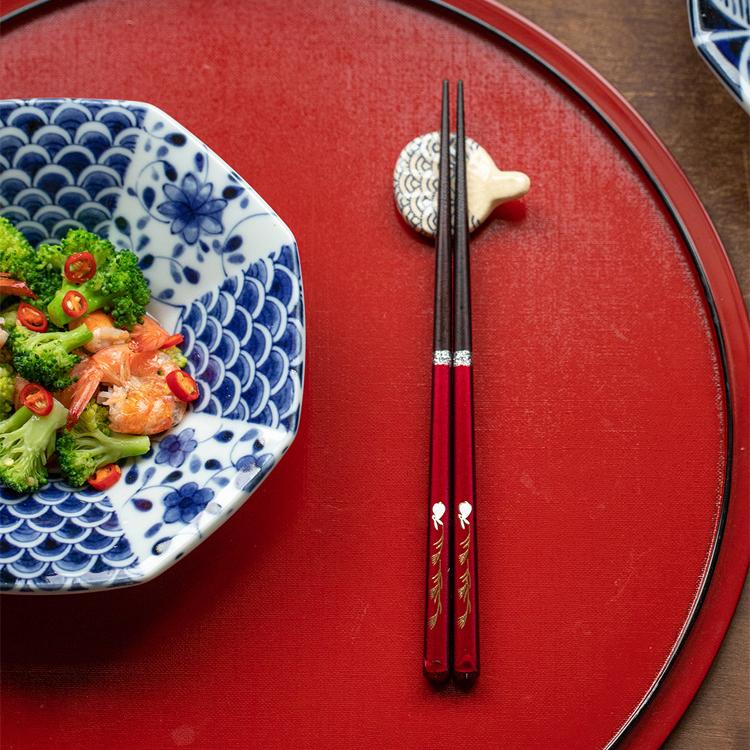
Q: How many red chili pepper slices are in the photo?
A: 6